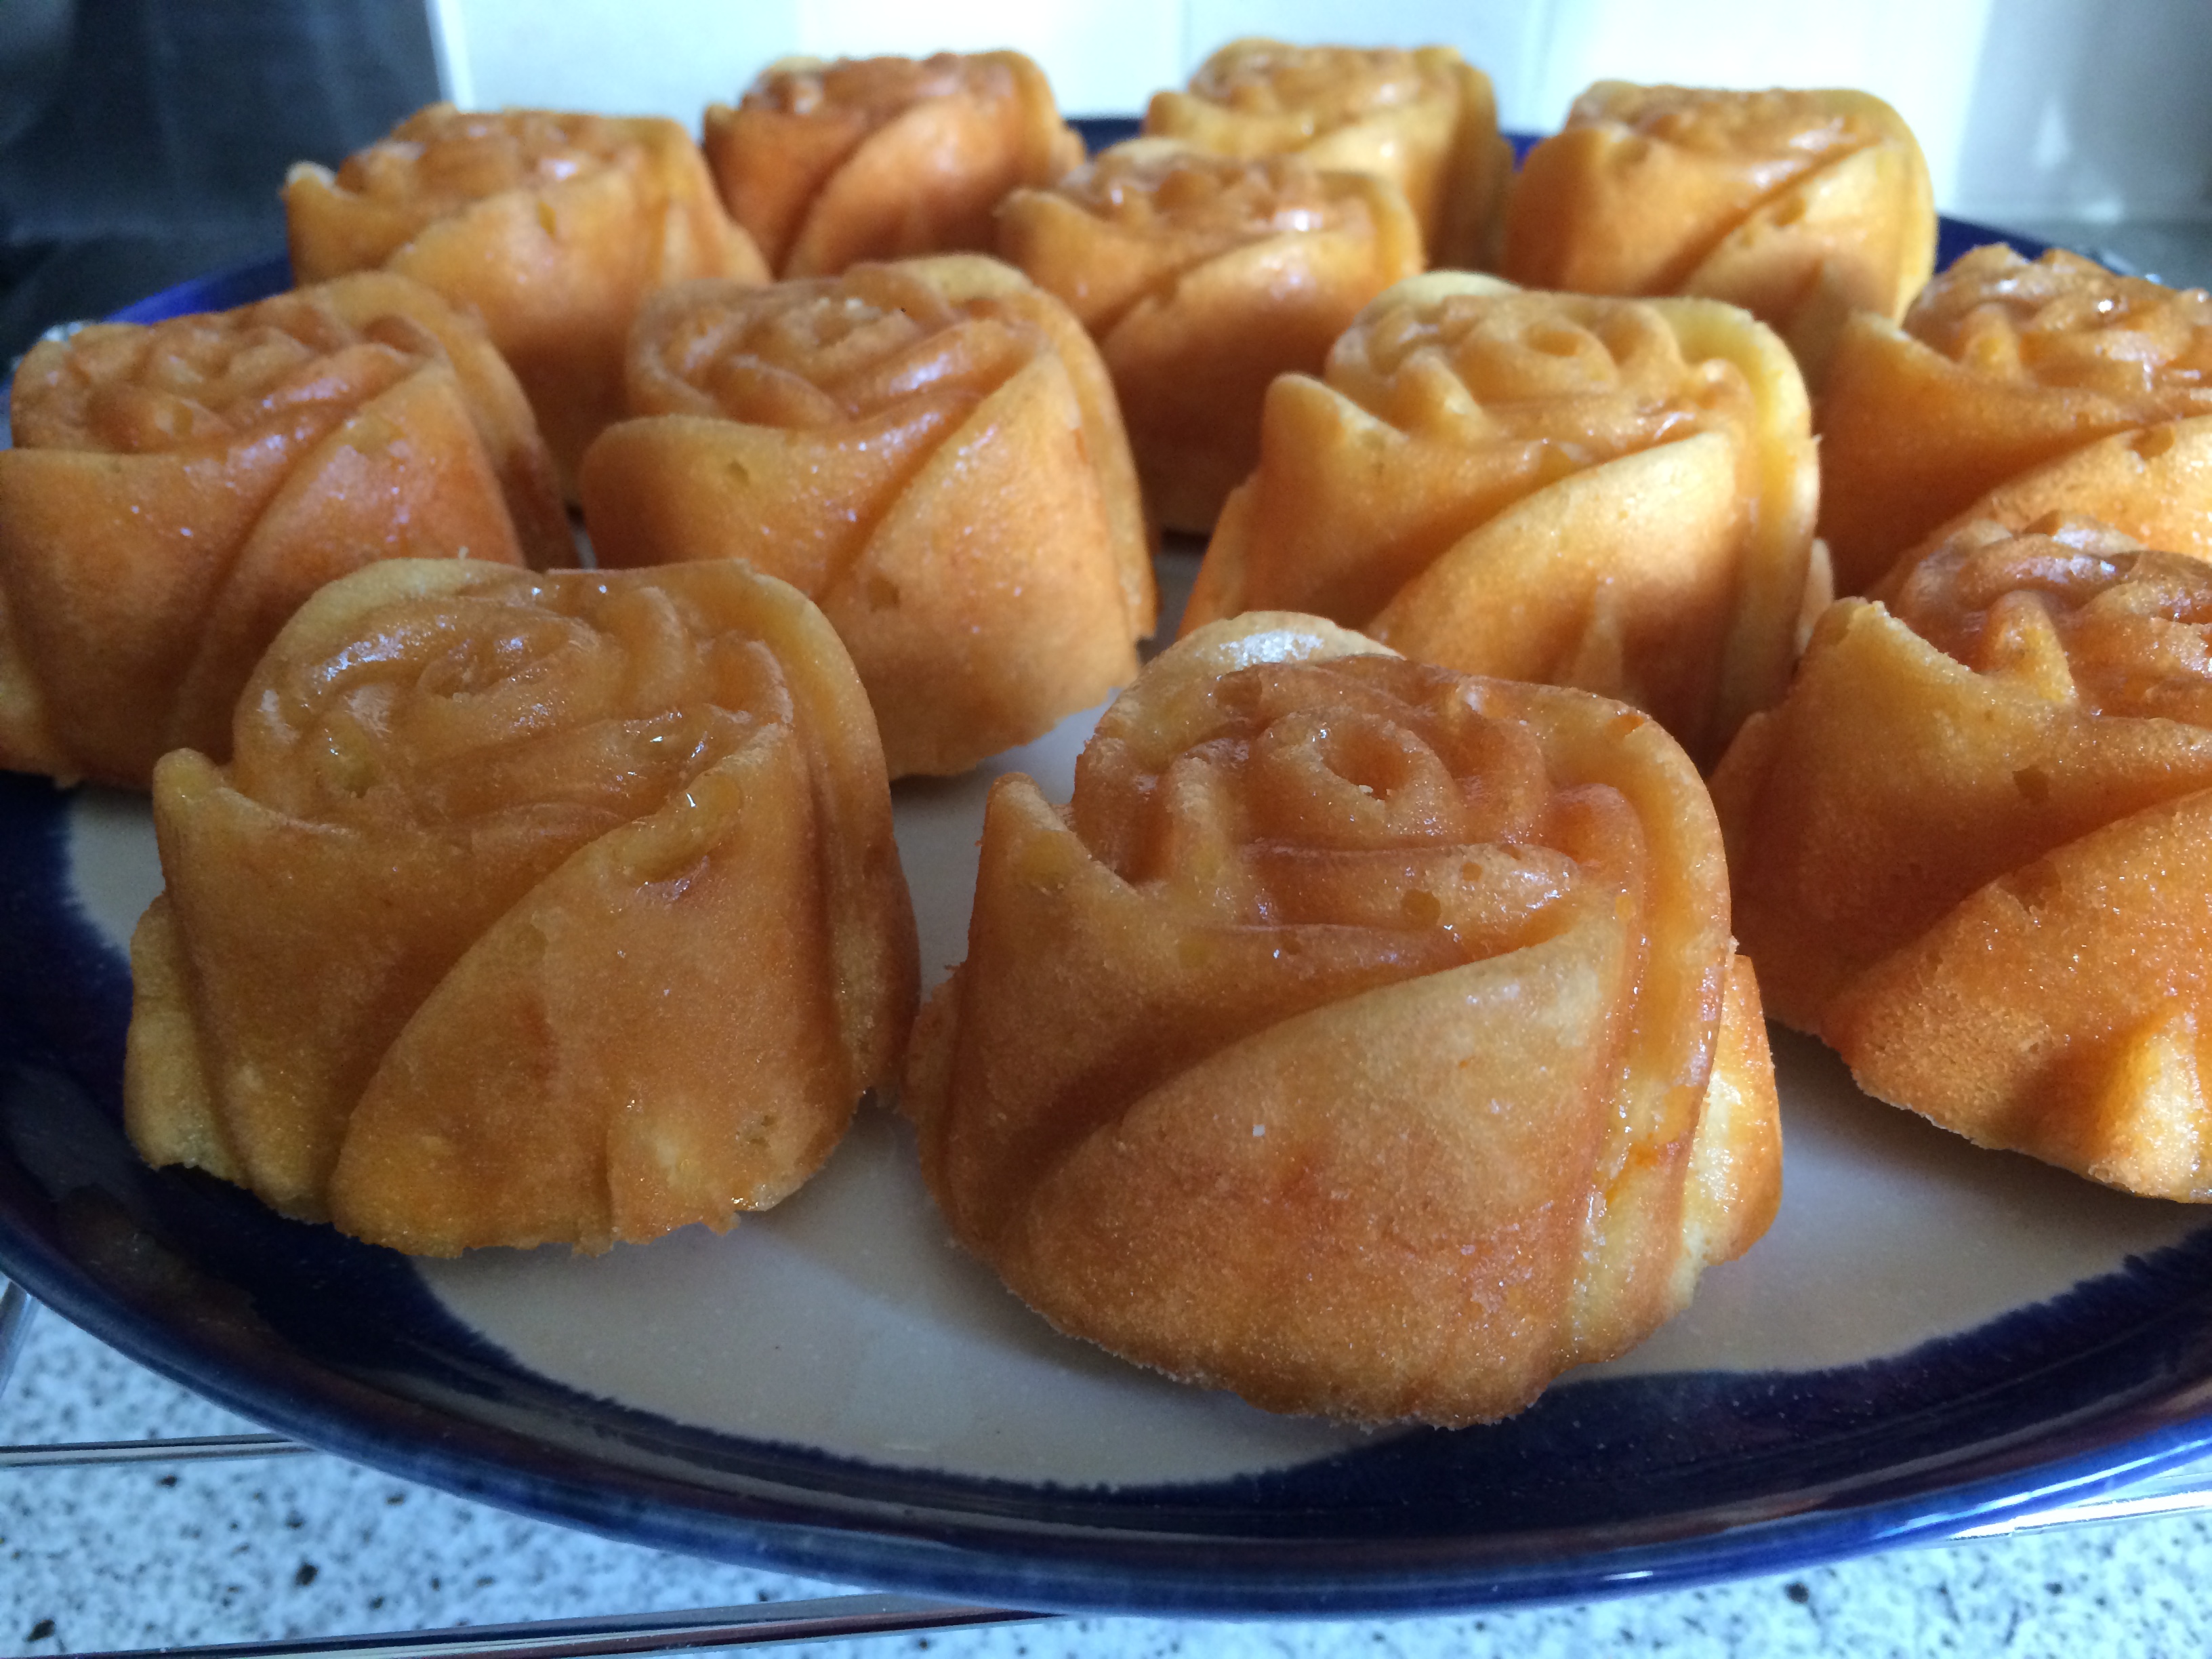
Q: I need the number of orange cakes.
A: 12